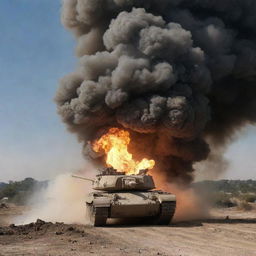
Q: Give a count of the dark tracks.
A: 2